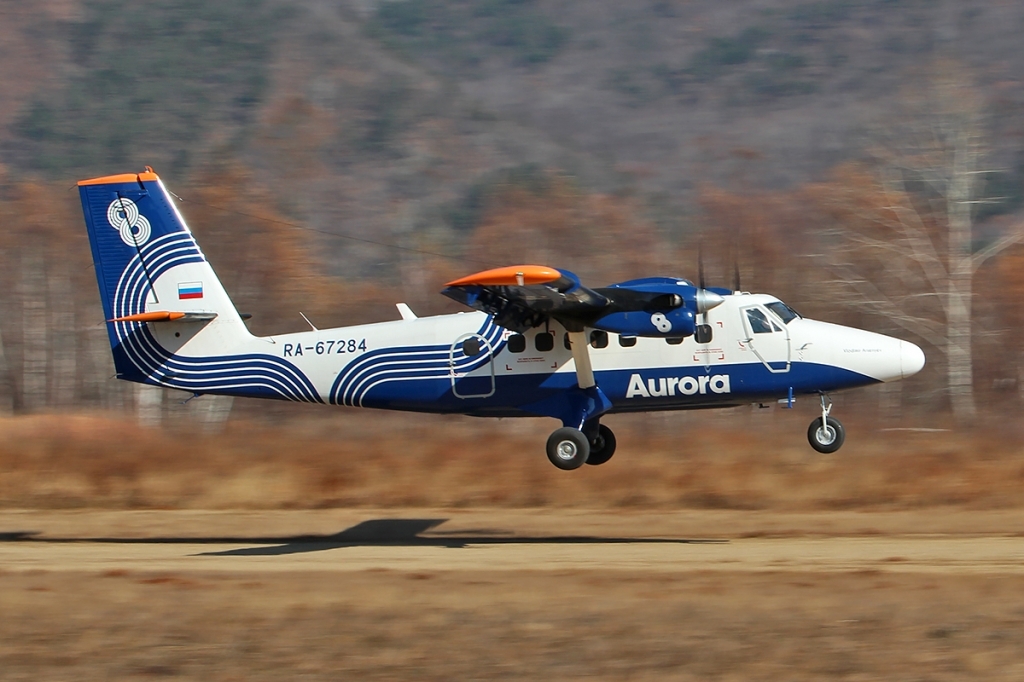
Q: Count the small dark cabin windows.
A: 8